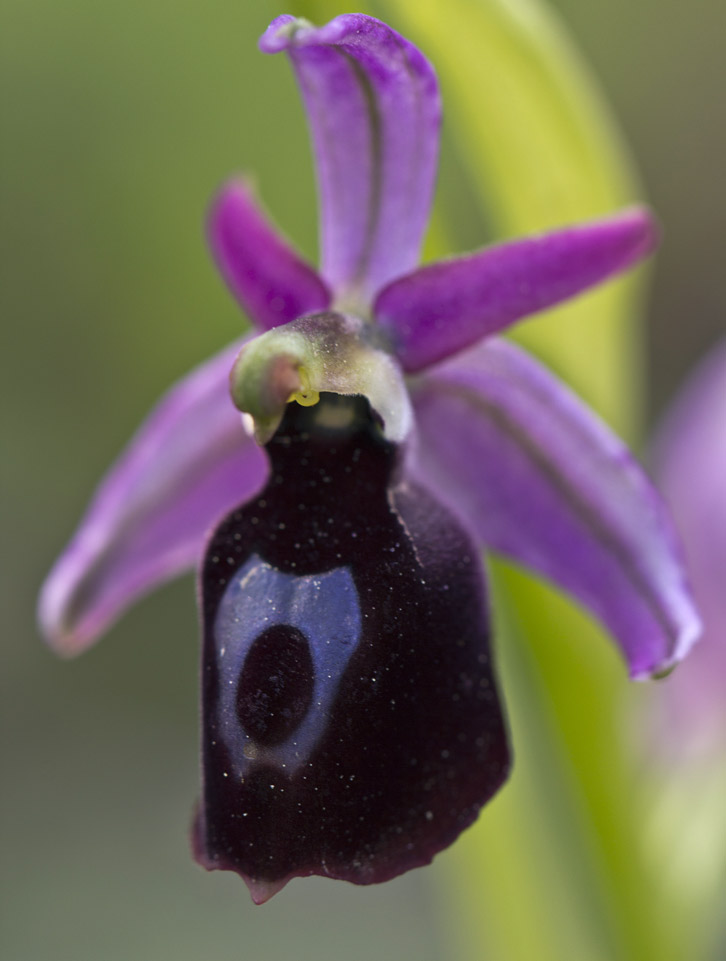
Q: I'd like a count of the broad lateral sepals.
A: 2